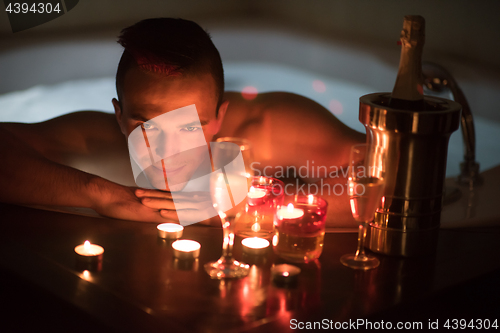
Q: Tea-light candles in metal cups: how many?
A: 5